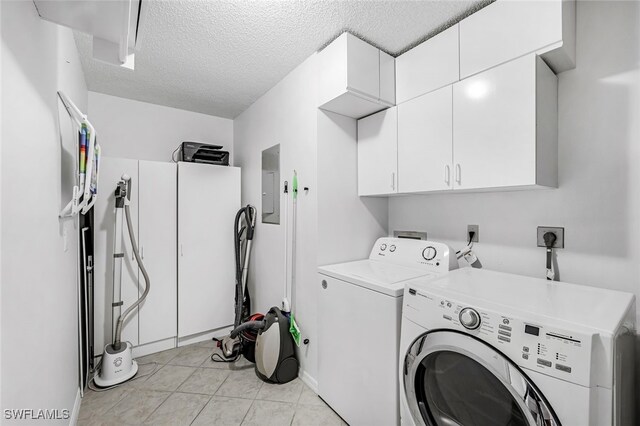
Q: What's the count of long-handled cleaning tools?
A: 2